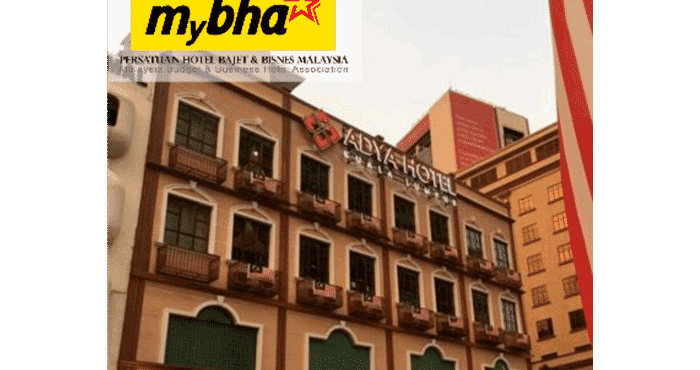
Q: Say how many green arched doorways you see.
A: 4